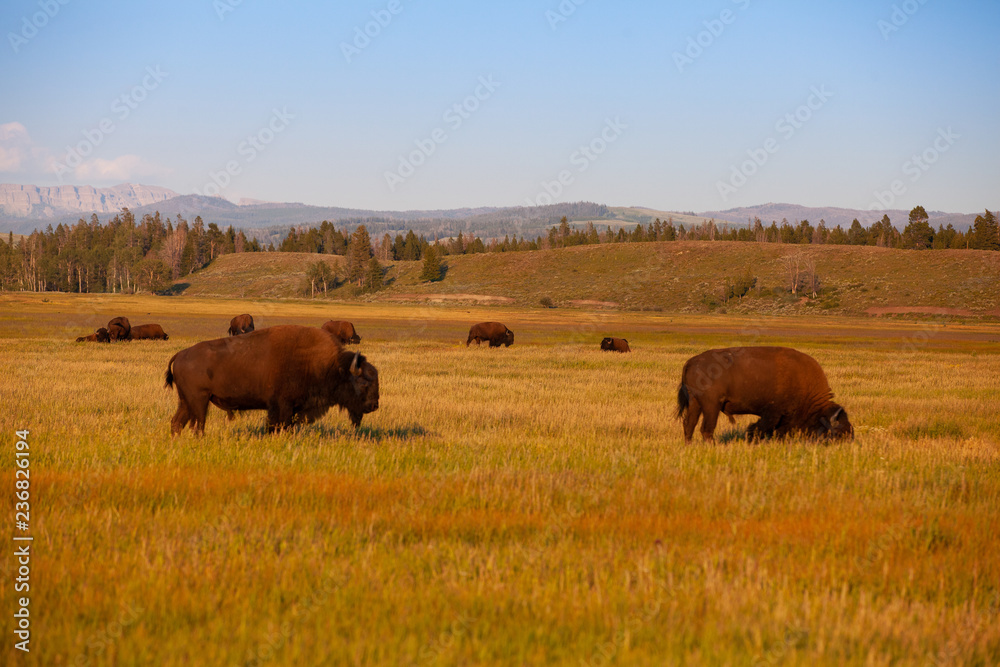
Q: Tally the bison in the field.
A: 9